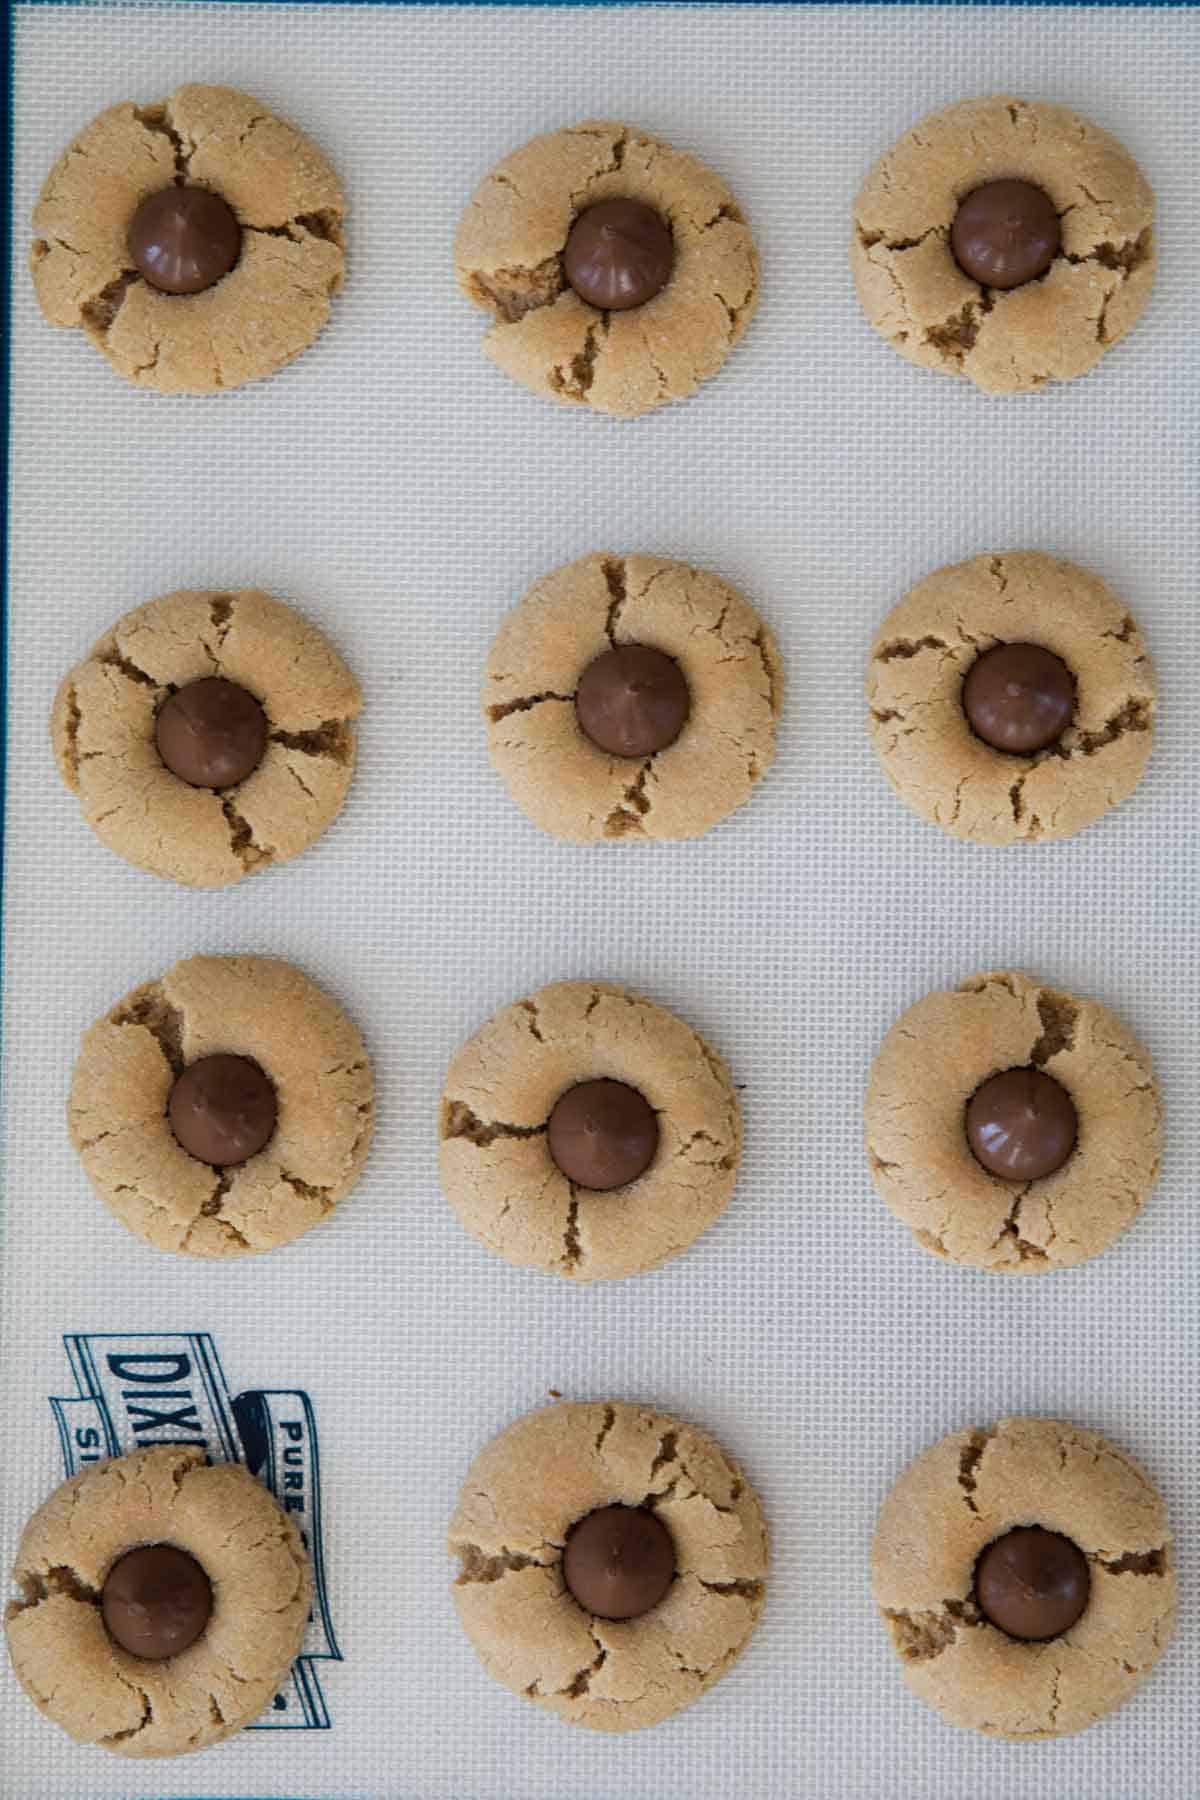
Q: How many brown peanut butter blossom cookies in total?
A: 12